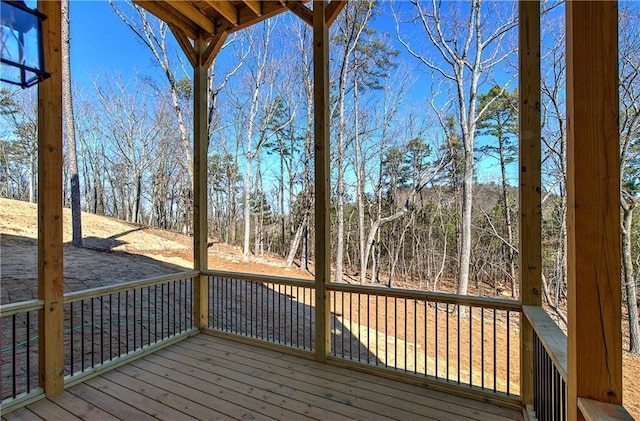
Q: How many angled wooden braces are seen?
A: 4